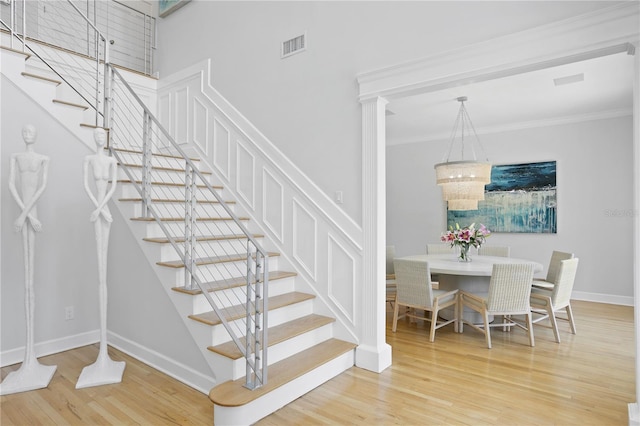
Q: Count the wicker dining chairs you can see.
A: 7